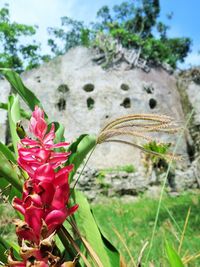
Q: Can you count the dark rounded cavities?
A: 8